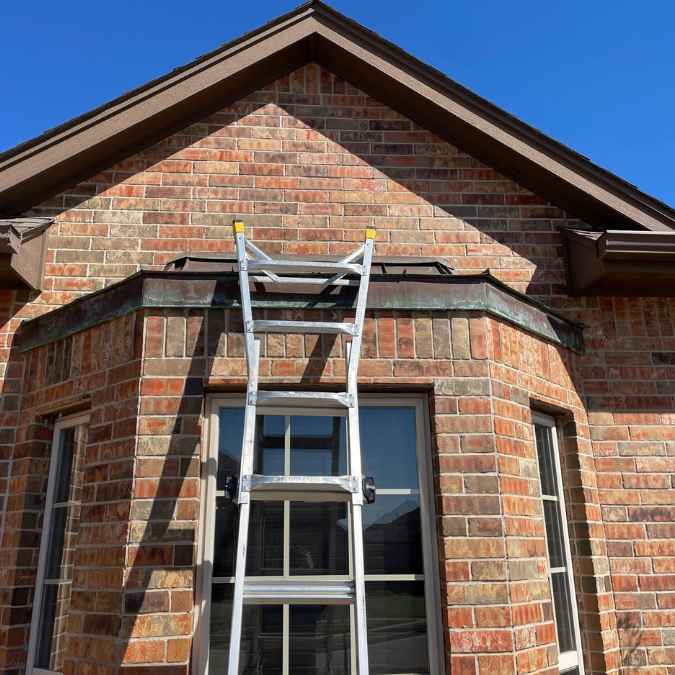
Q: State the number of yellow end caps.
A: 2